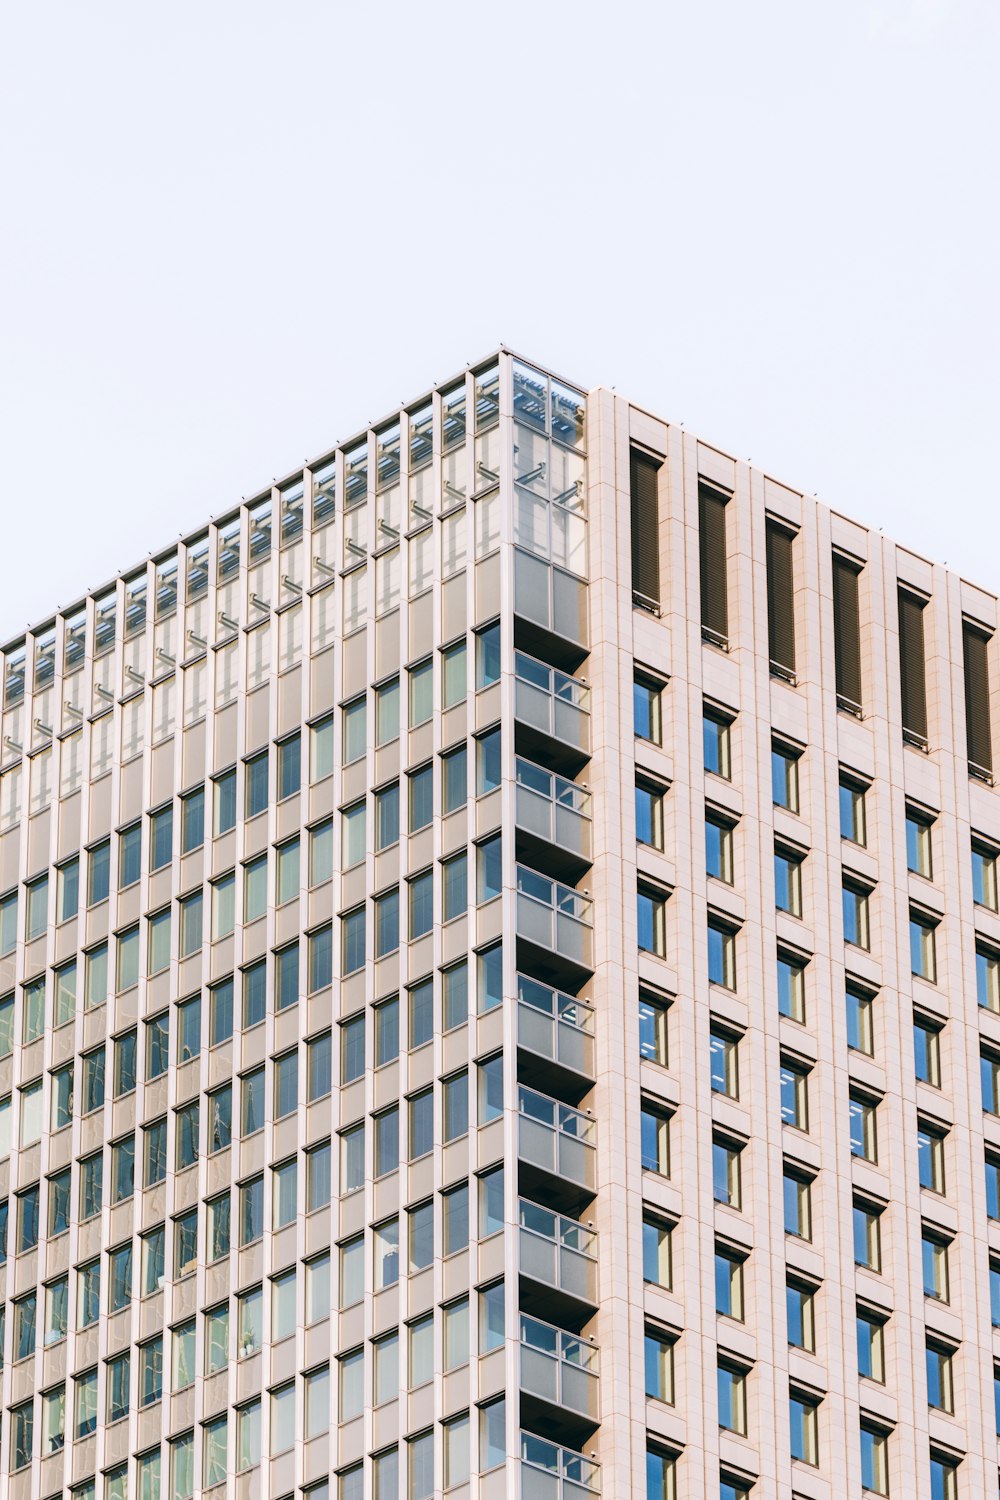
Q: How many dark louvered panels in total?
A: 6